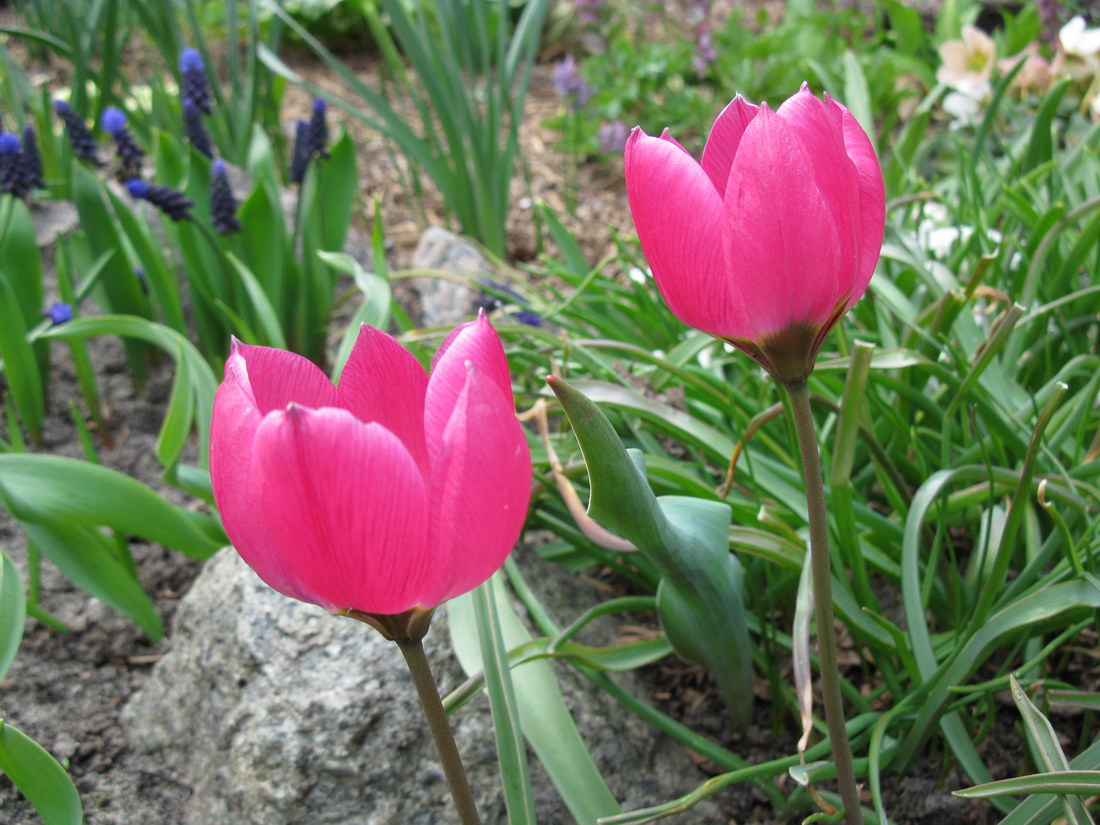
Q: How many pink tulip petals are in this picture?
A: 12